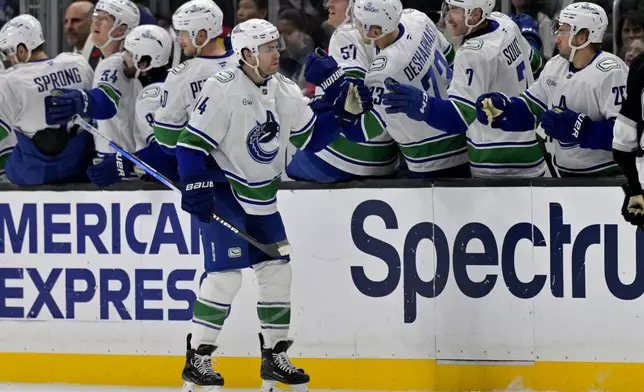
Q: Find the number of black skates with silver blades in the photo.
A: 2